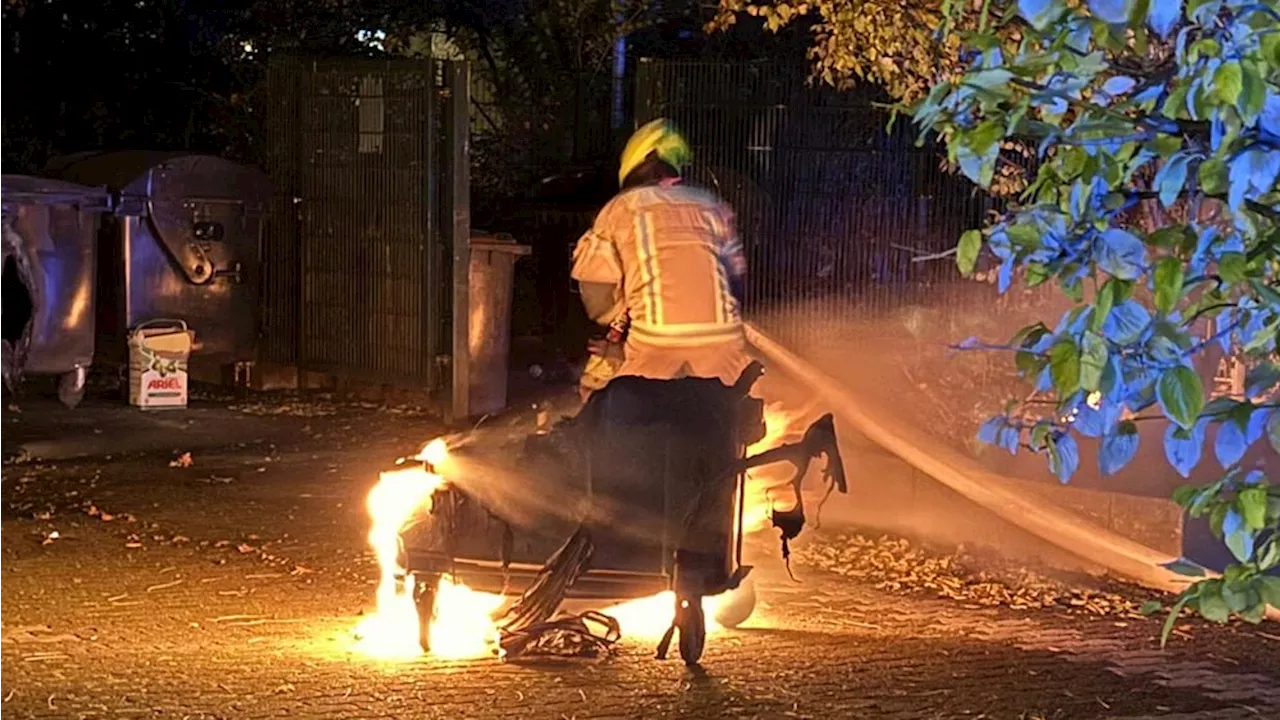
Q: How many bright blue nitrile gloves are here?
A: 0